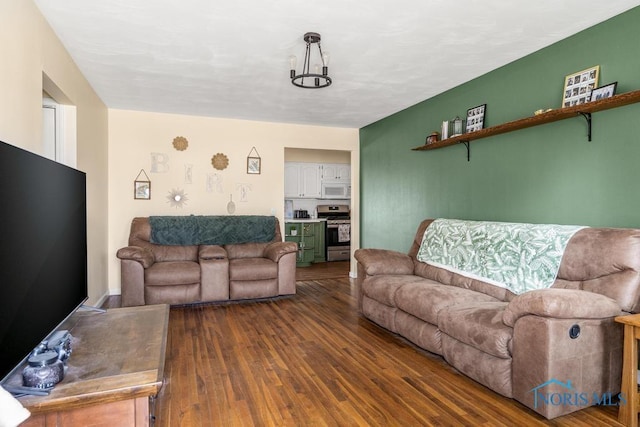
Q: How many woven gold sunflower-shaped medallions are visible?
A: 2